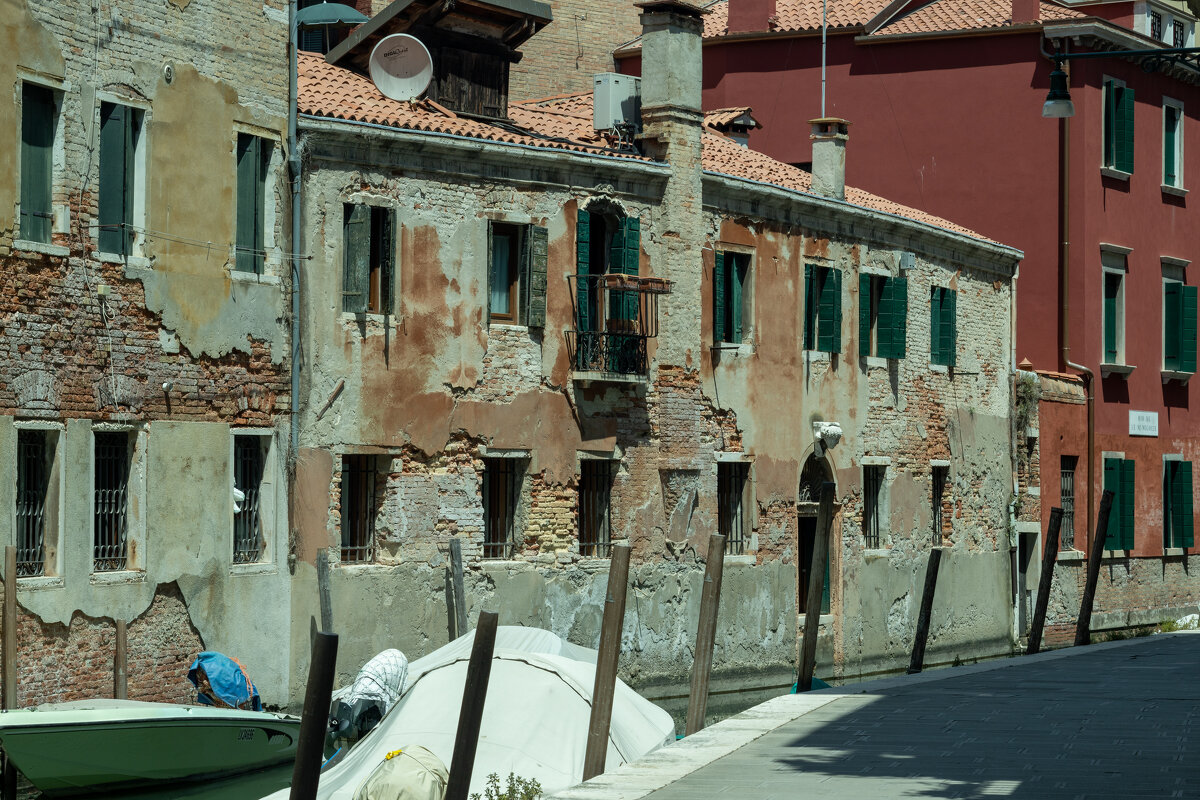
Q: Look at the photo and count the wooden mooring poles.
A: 12